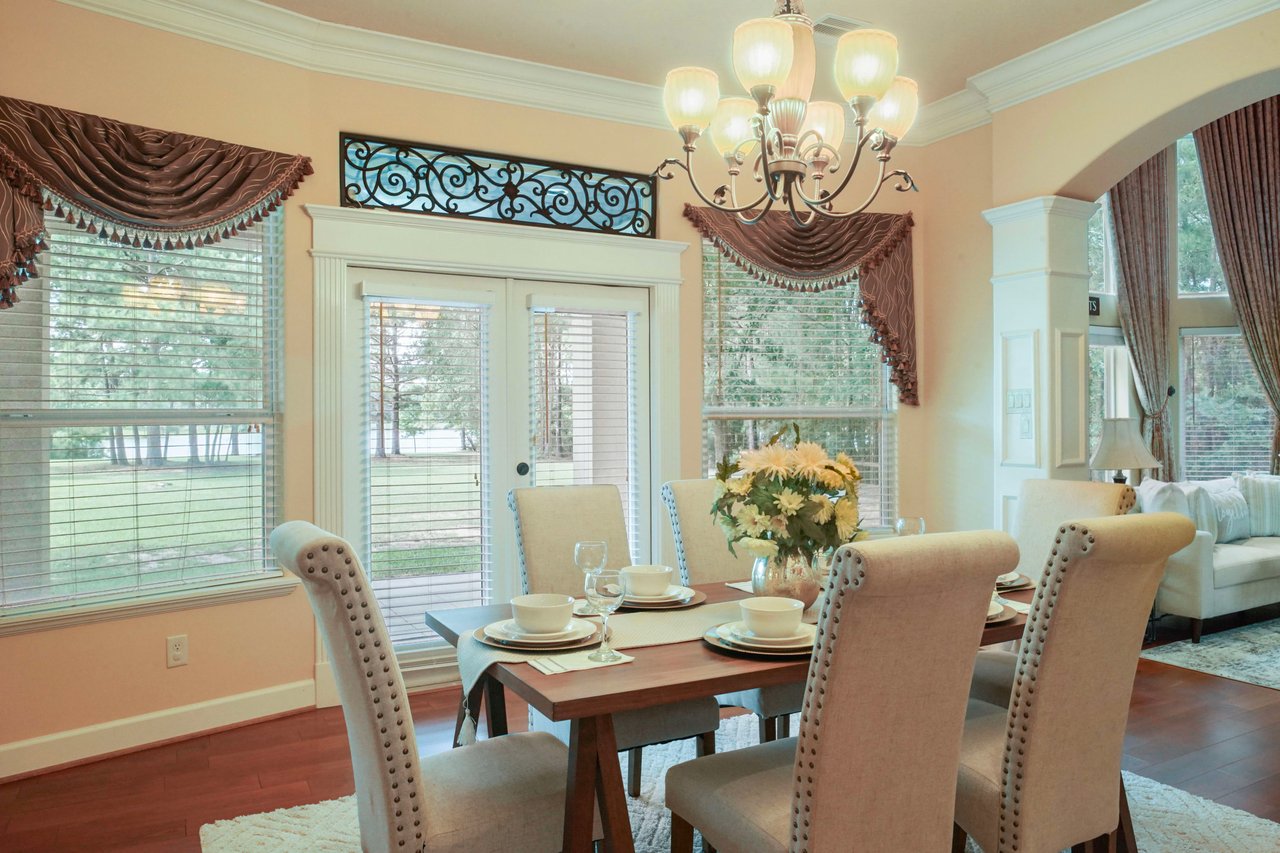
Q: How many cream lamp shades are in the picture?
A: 7